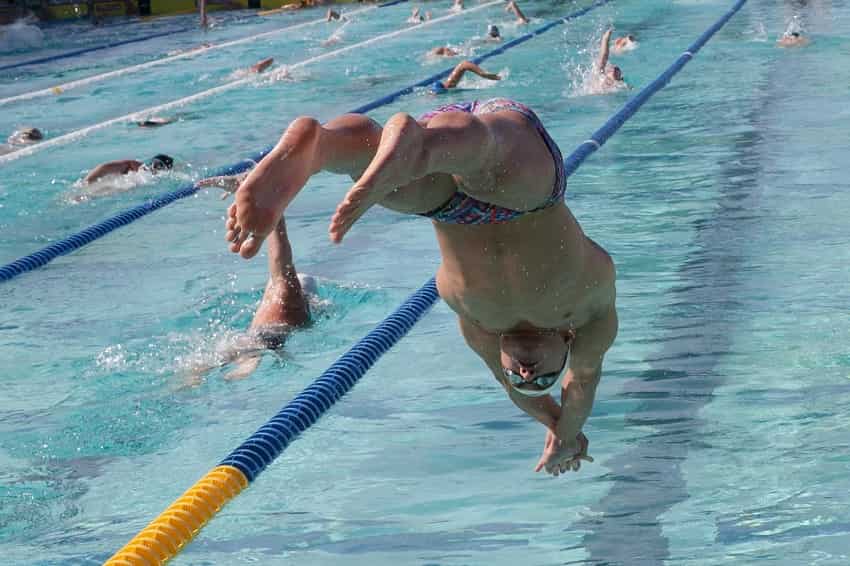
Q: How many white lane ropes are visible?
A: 2